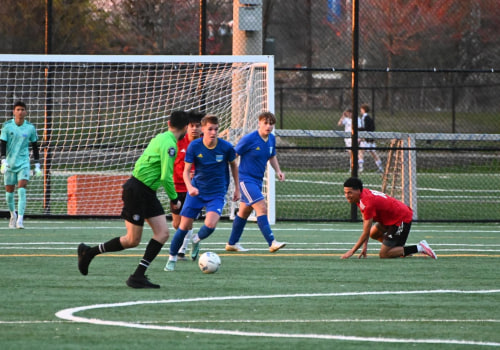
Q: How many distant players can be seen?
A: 2